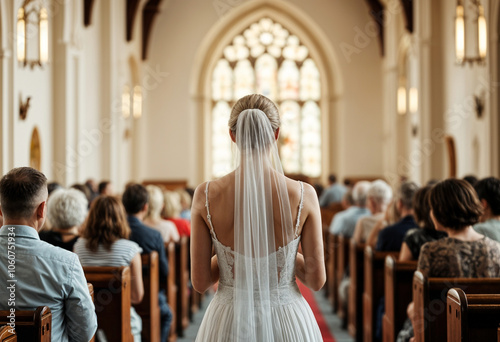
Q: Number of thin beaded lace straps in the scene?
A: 2